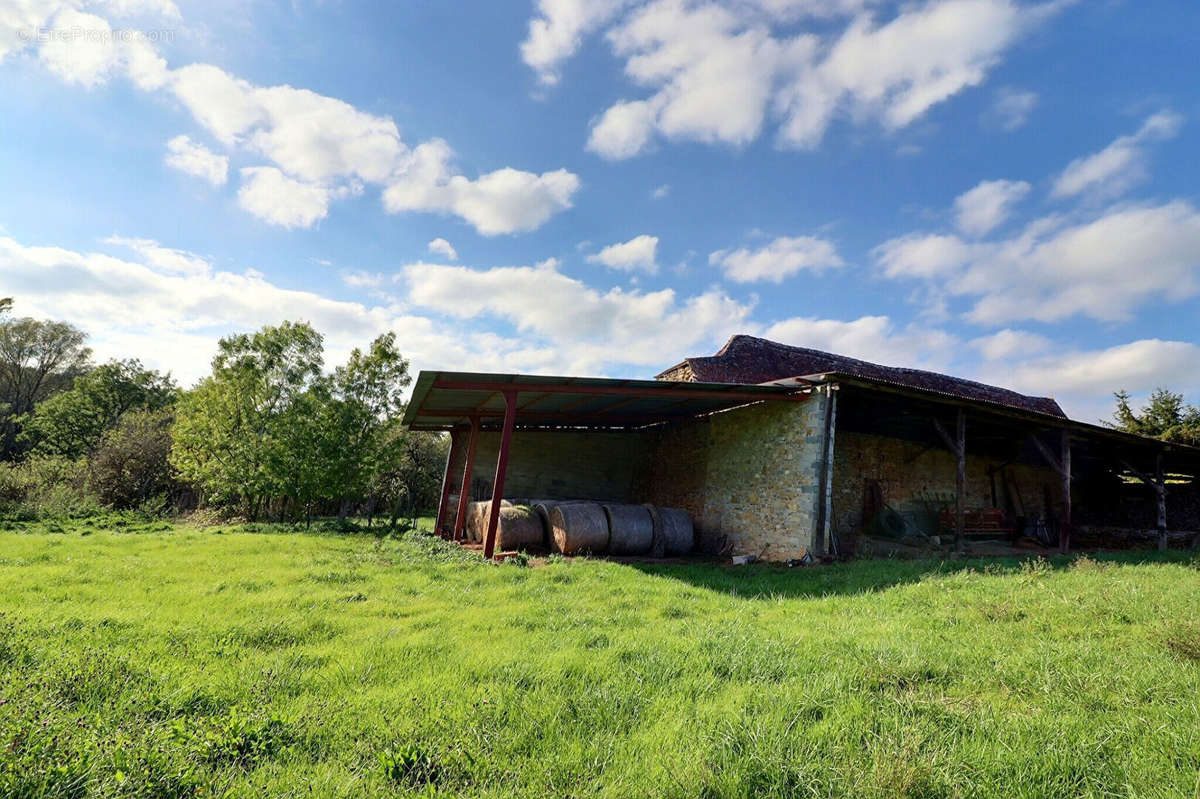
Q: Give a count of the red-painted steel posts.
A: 3